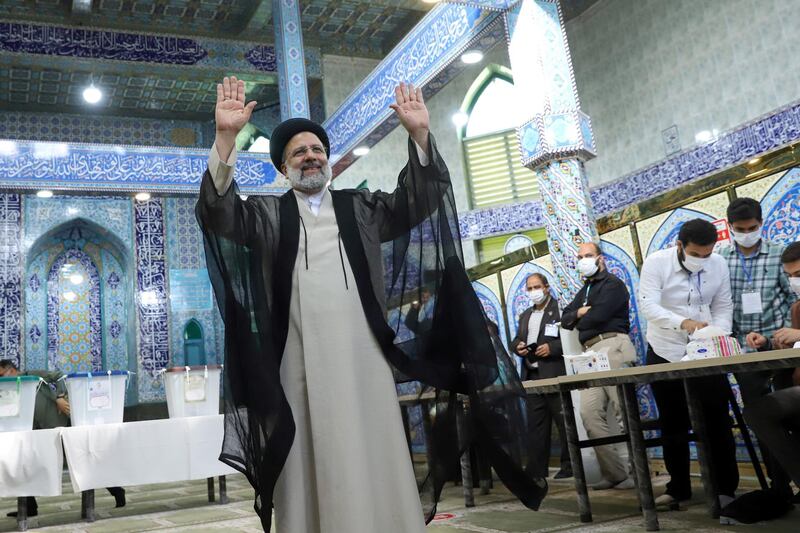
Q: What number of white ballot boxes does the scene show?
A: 3